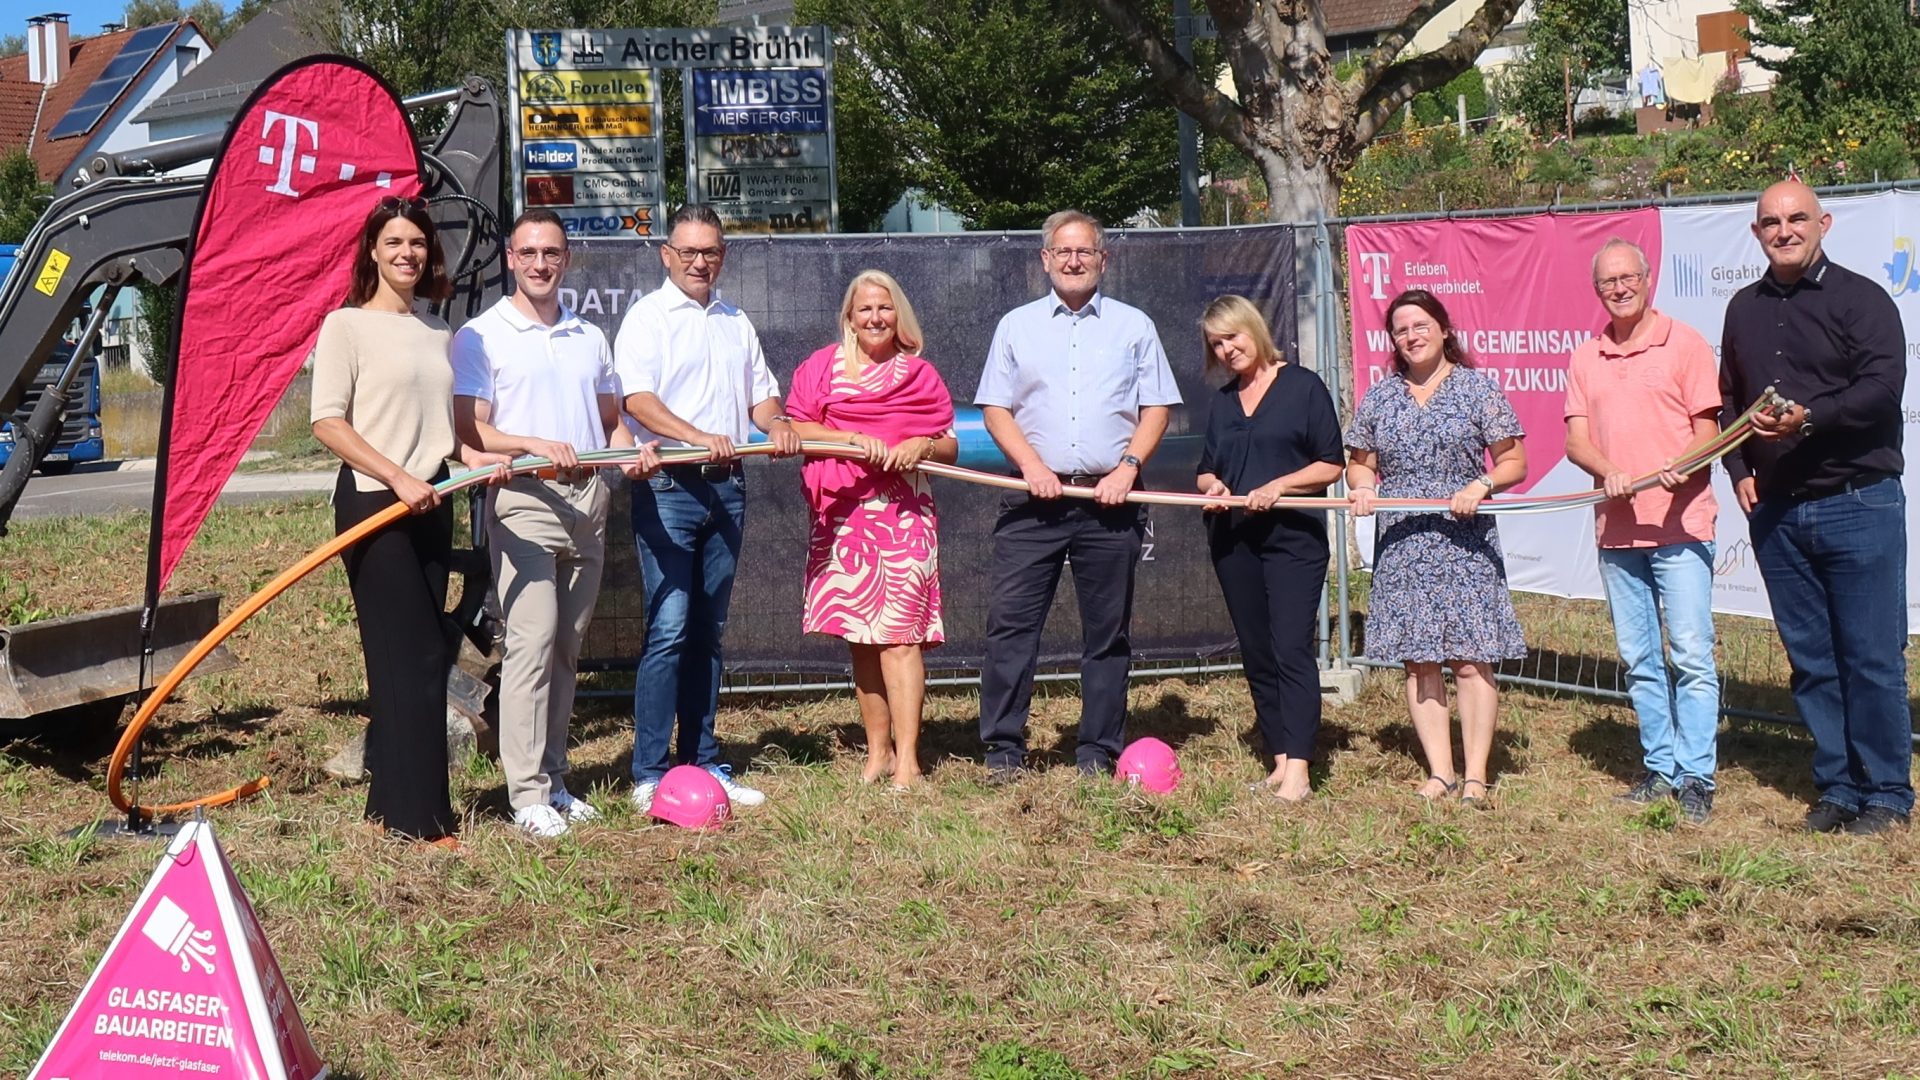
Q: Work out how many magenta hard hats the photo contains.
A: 2